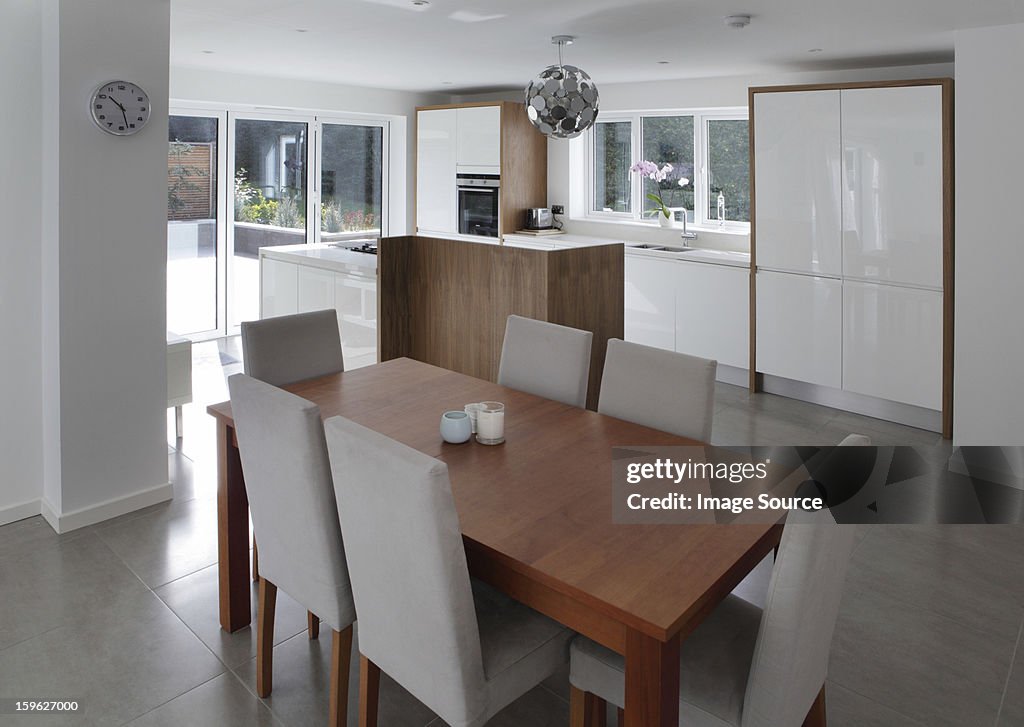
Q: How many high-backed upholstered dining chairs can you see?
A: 6